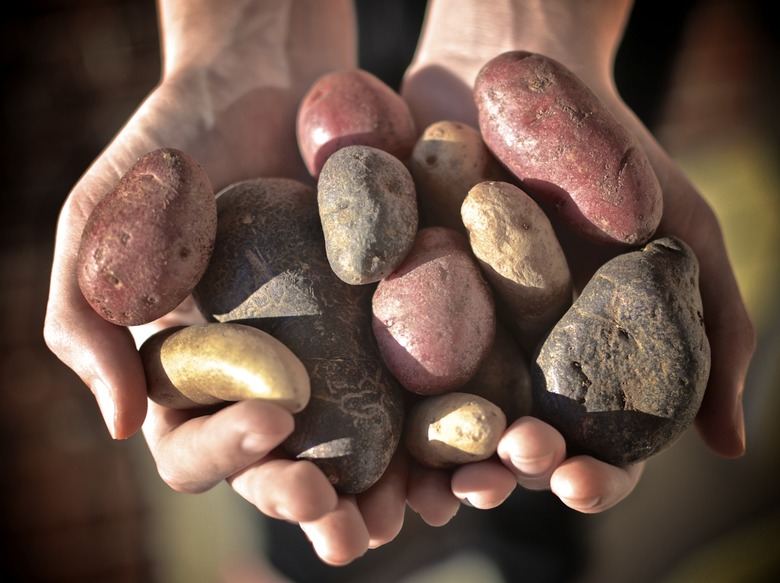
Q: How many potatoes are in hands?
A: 12